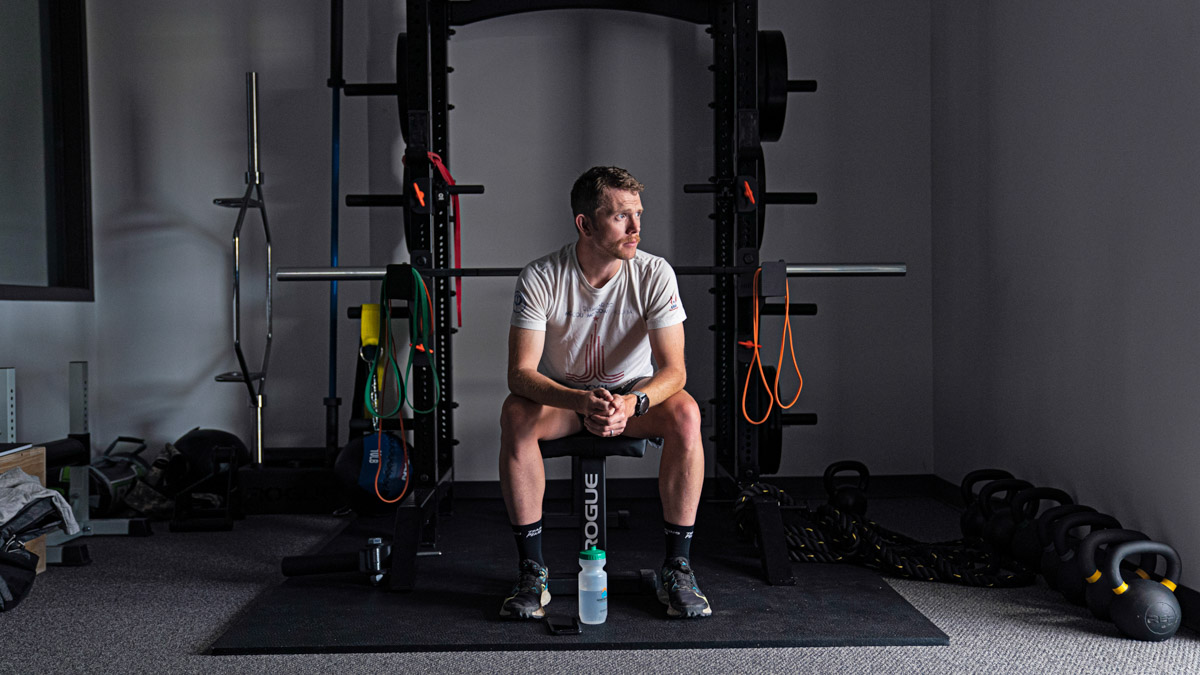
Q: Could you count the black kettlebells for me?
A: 8